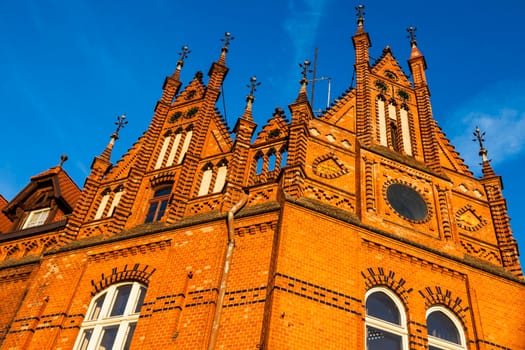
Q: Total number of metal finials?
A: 8